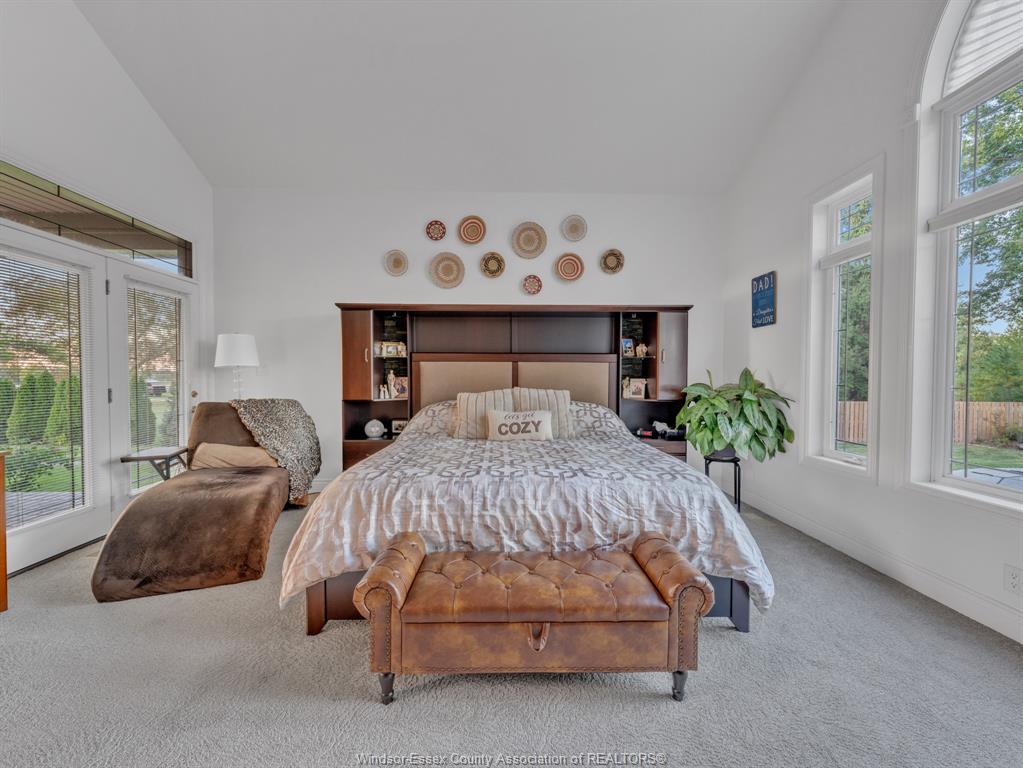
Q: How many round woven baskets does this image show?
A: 10